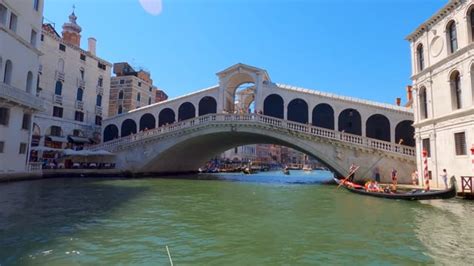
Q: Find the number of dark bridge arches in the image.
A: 12